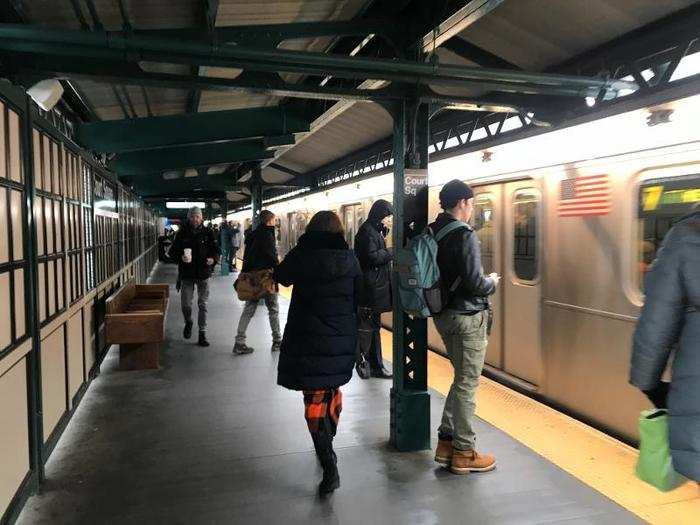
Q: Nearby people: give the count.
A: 6